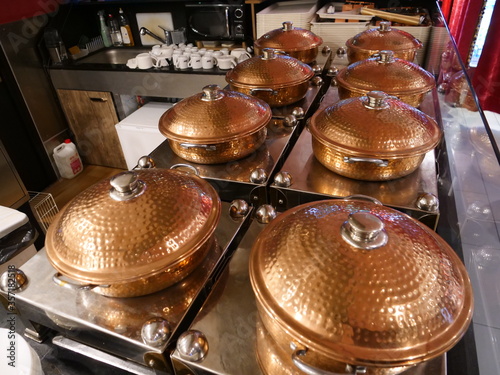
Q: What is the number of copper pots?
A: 8